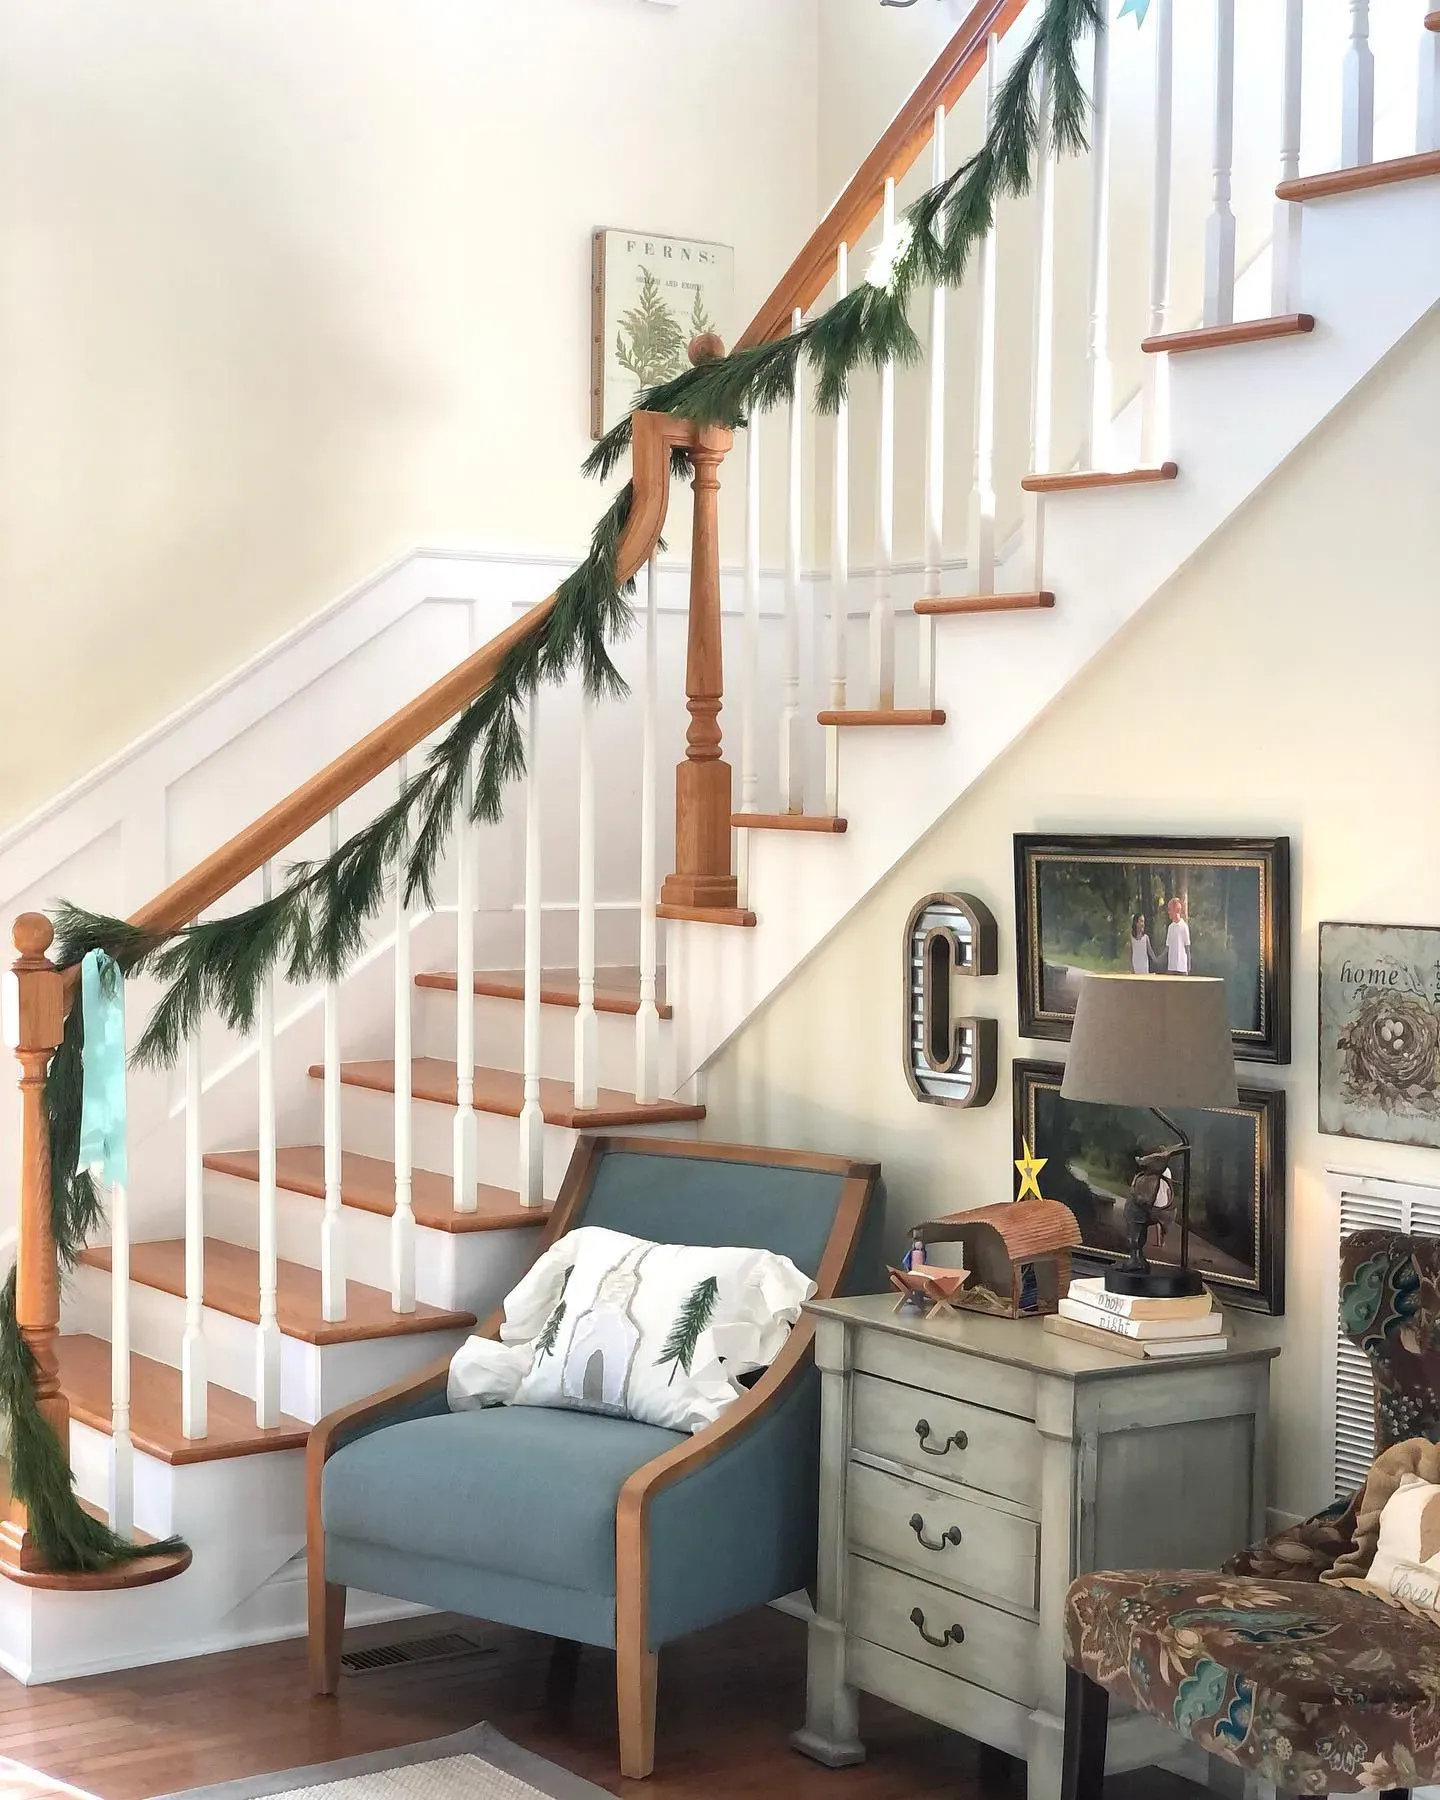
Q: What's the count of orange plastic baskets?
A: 0